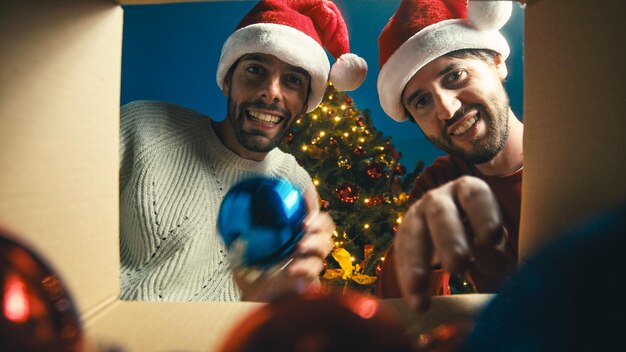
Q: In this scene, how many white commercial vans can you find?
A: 0